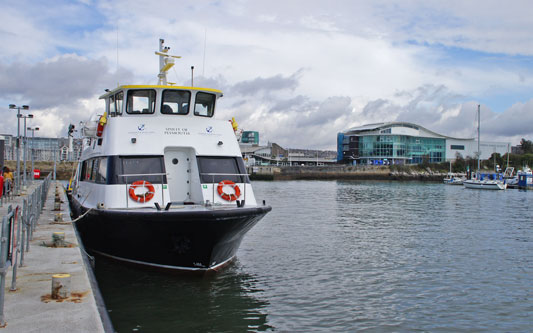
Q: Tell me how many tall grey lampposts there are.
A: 3